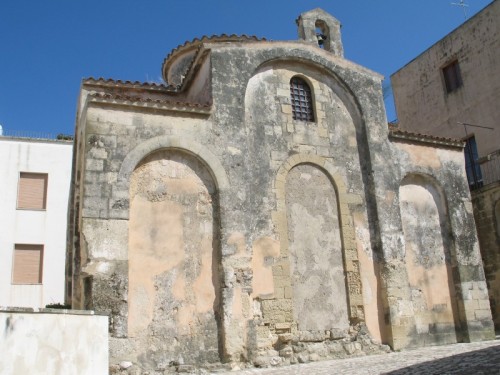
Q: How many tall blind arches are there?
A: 3